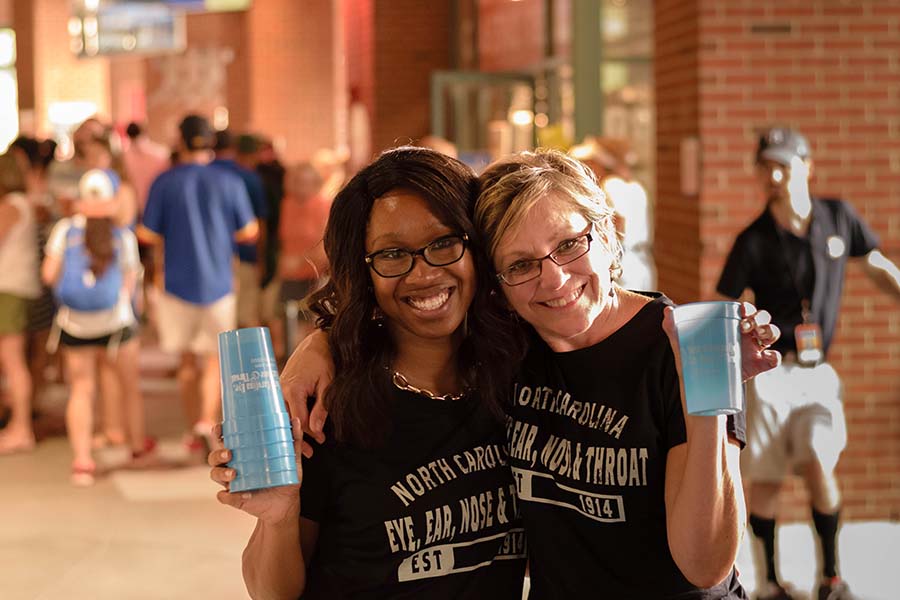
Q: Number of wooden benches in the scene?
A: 0